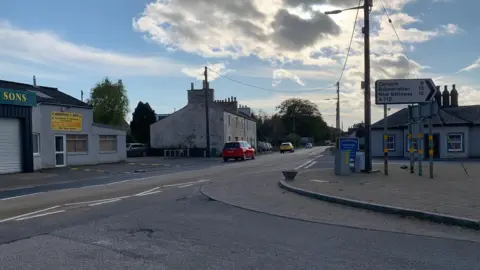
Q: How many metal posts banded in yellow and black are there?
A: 4